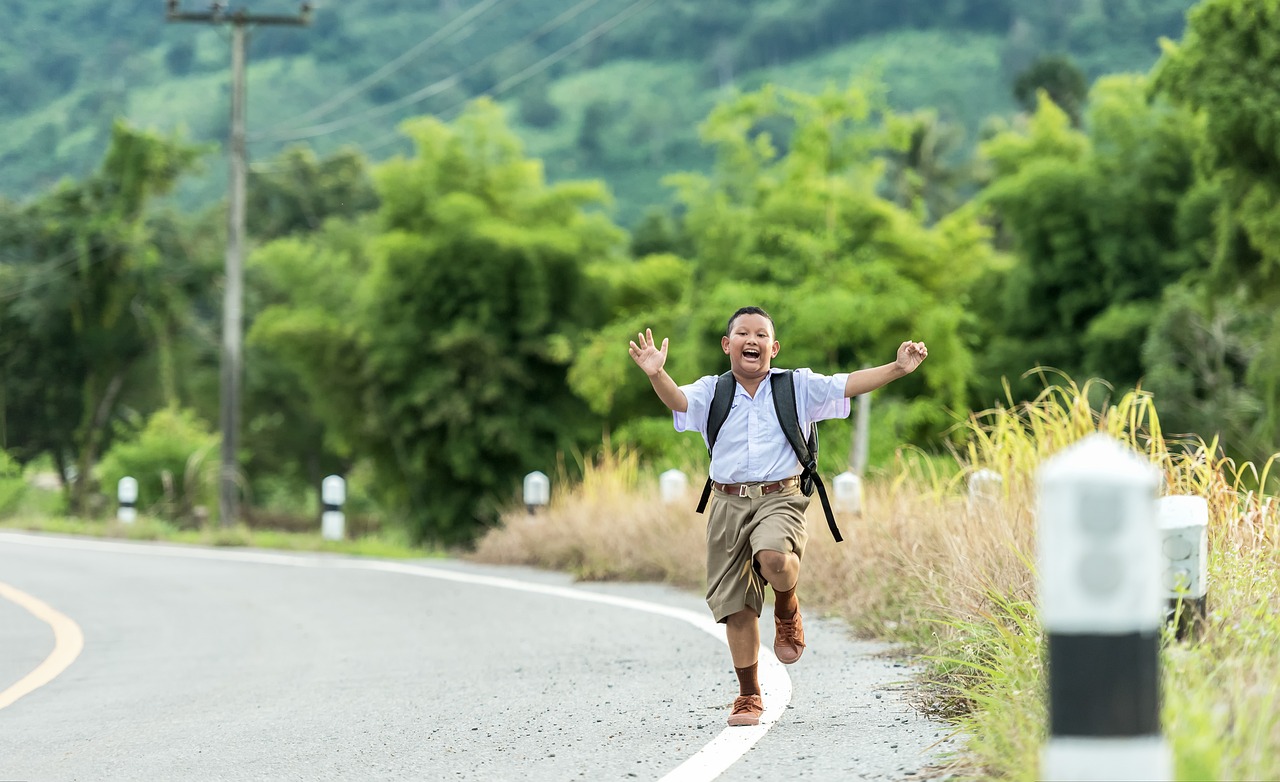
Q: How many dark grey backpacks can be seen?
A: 1